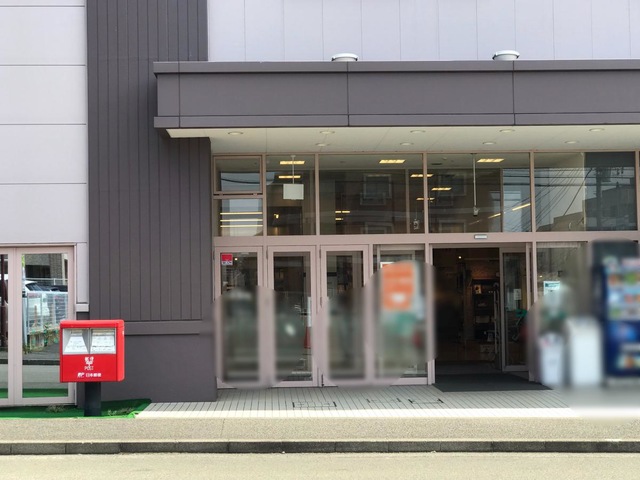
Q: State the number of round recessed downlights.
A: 9